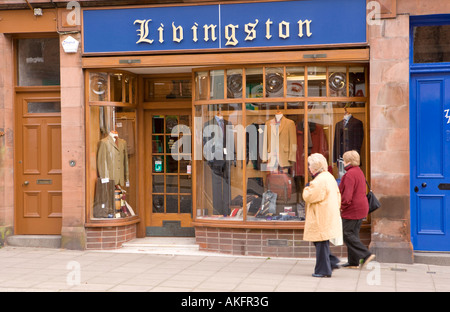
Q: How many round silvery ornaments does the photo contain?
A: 4